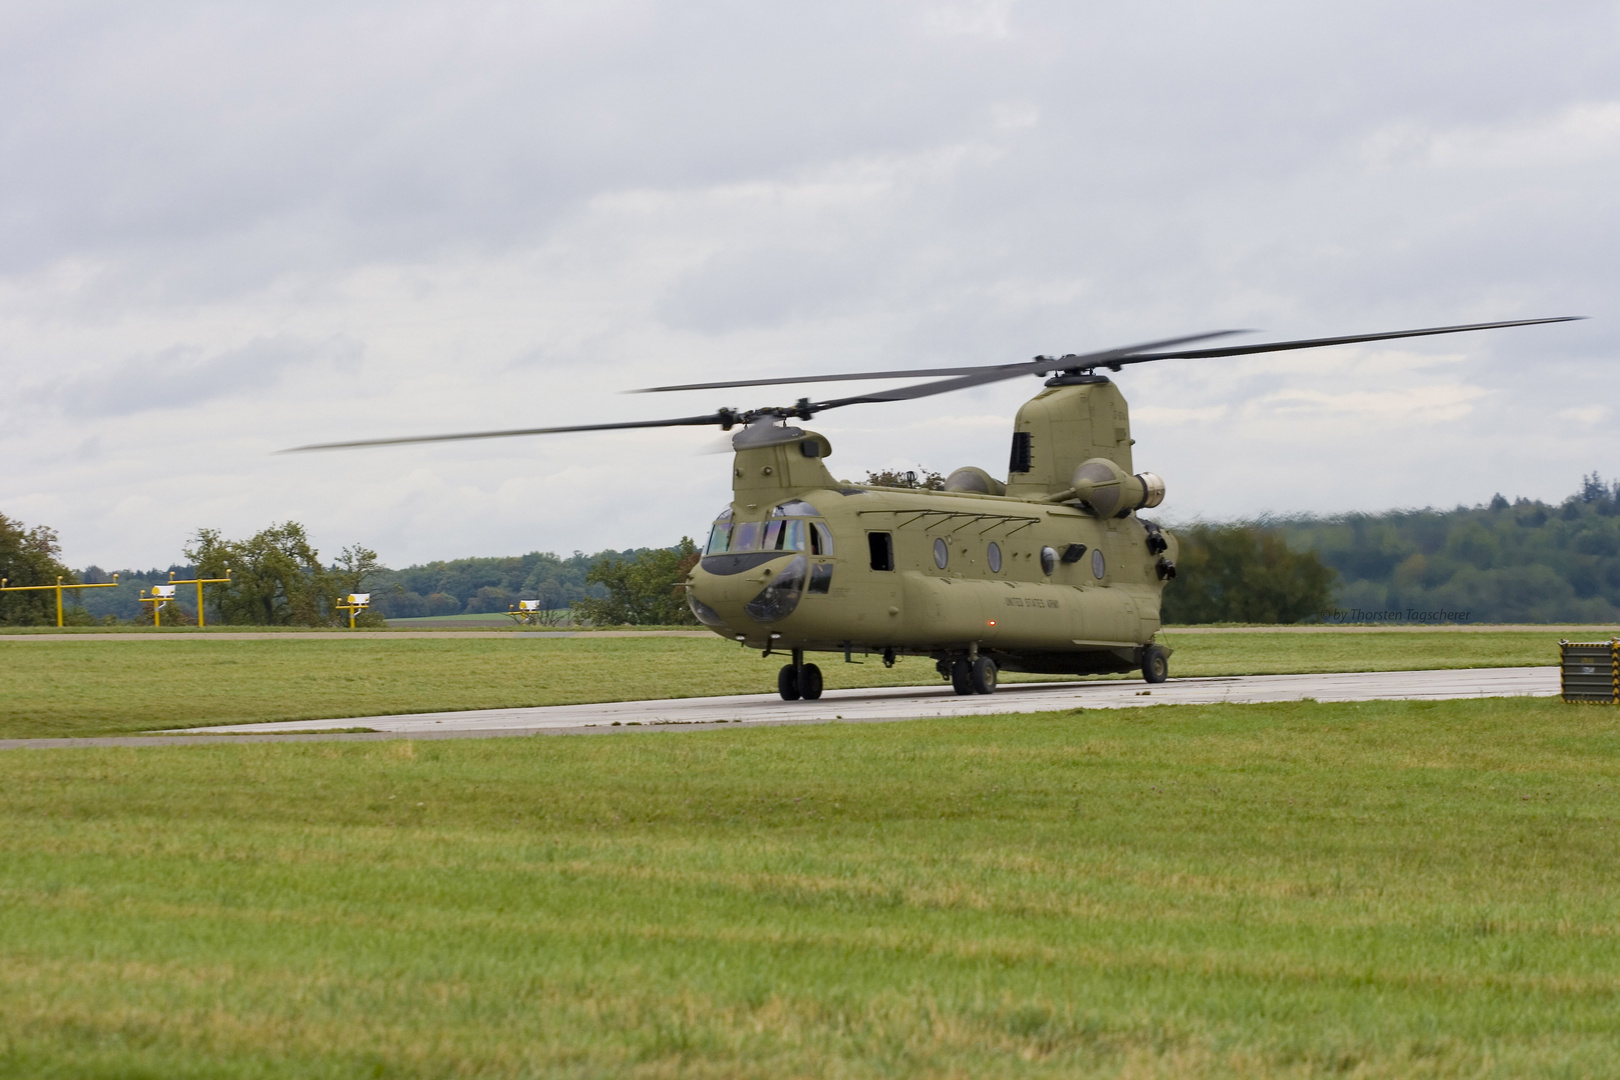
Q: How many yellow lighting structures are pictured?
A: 5